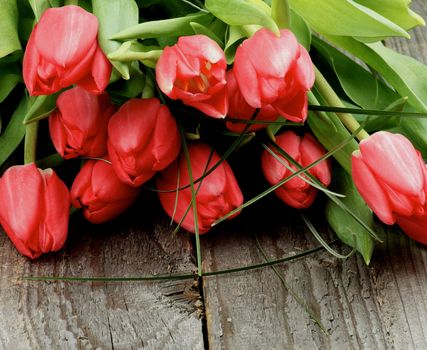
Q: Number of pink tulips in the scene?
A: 12